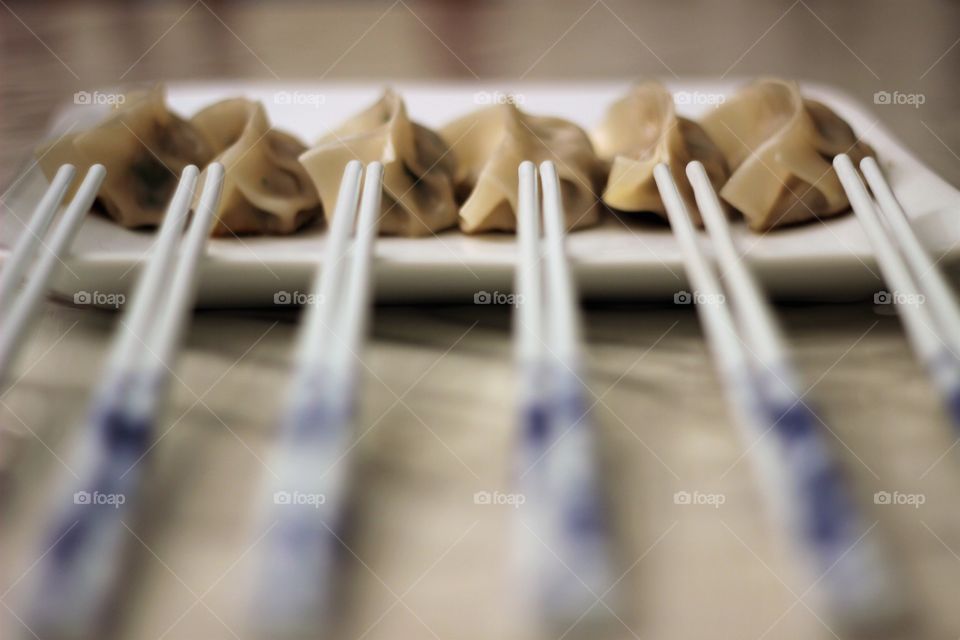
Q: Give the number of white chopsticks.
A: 12